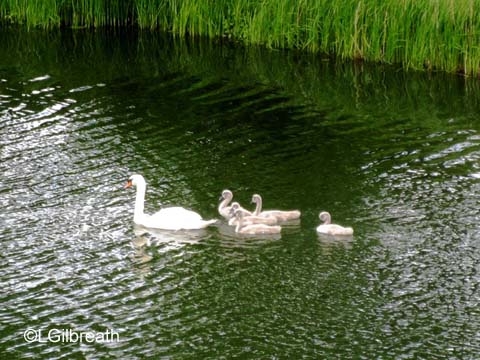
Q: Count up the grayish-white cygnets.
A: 5